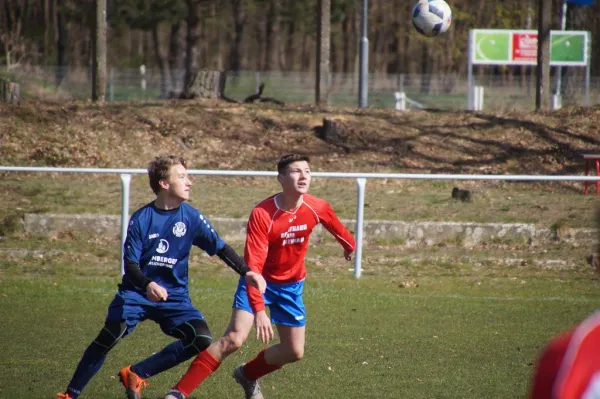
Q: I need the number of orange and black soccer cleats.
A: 2